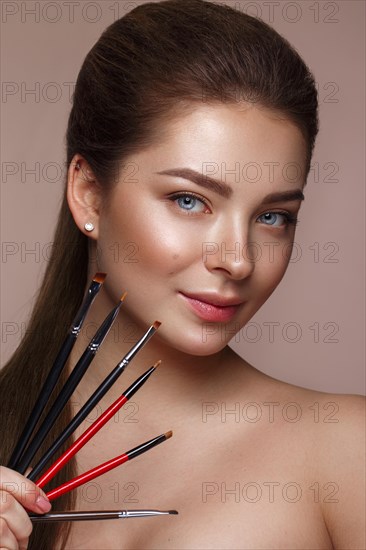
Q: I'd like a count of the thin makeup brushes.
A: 6